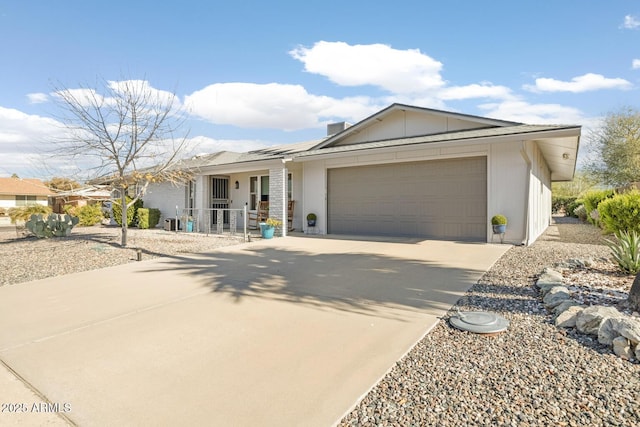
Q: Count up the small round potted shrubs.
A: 2